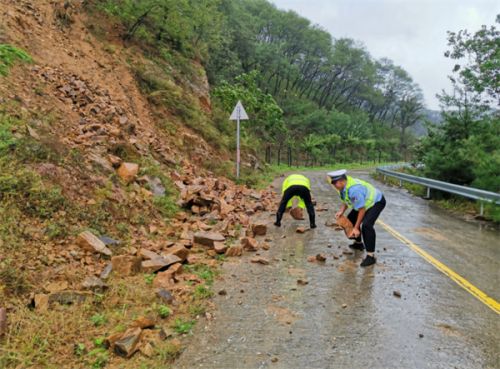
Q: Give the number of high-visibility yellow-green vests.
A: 2